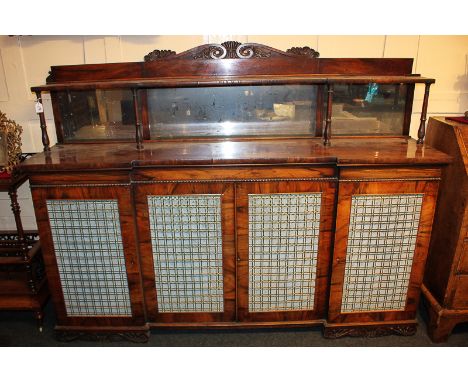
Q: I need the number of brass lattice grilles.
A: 4